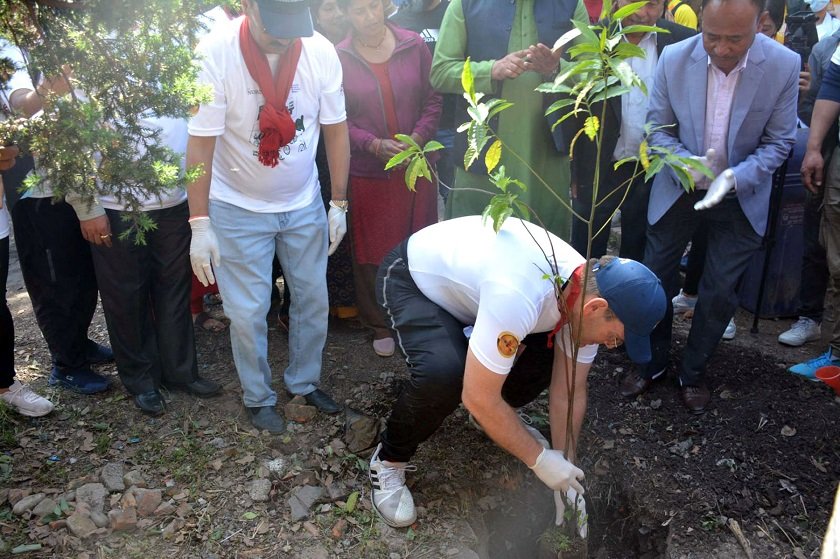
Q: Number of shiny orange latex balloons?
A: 0